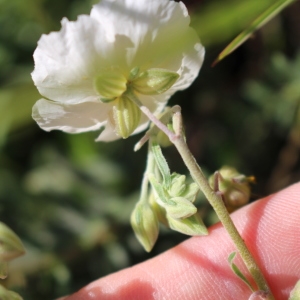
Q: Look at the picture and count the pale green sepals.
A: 3